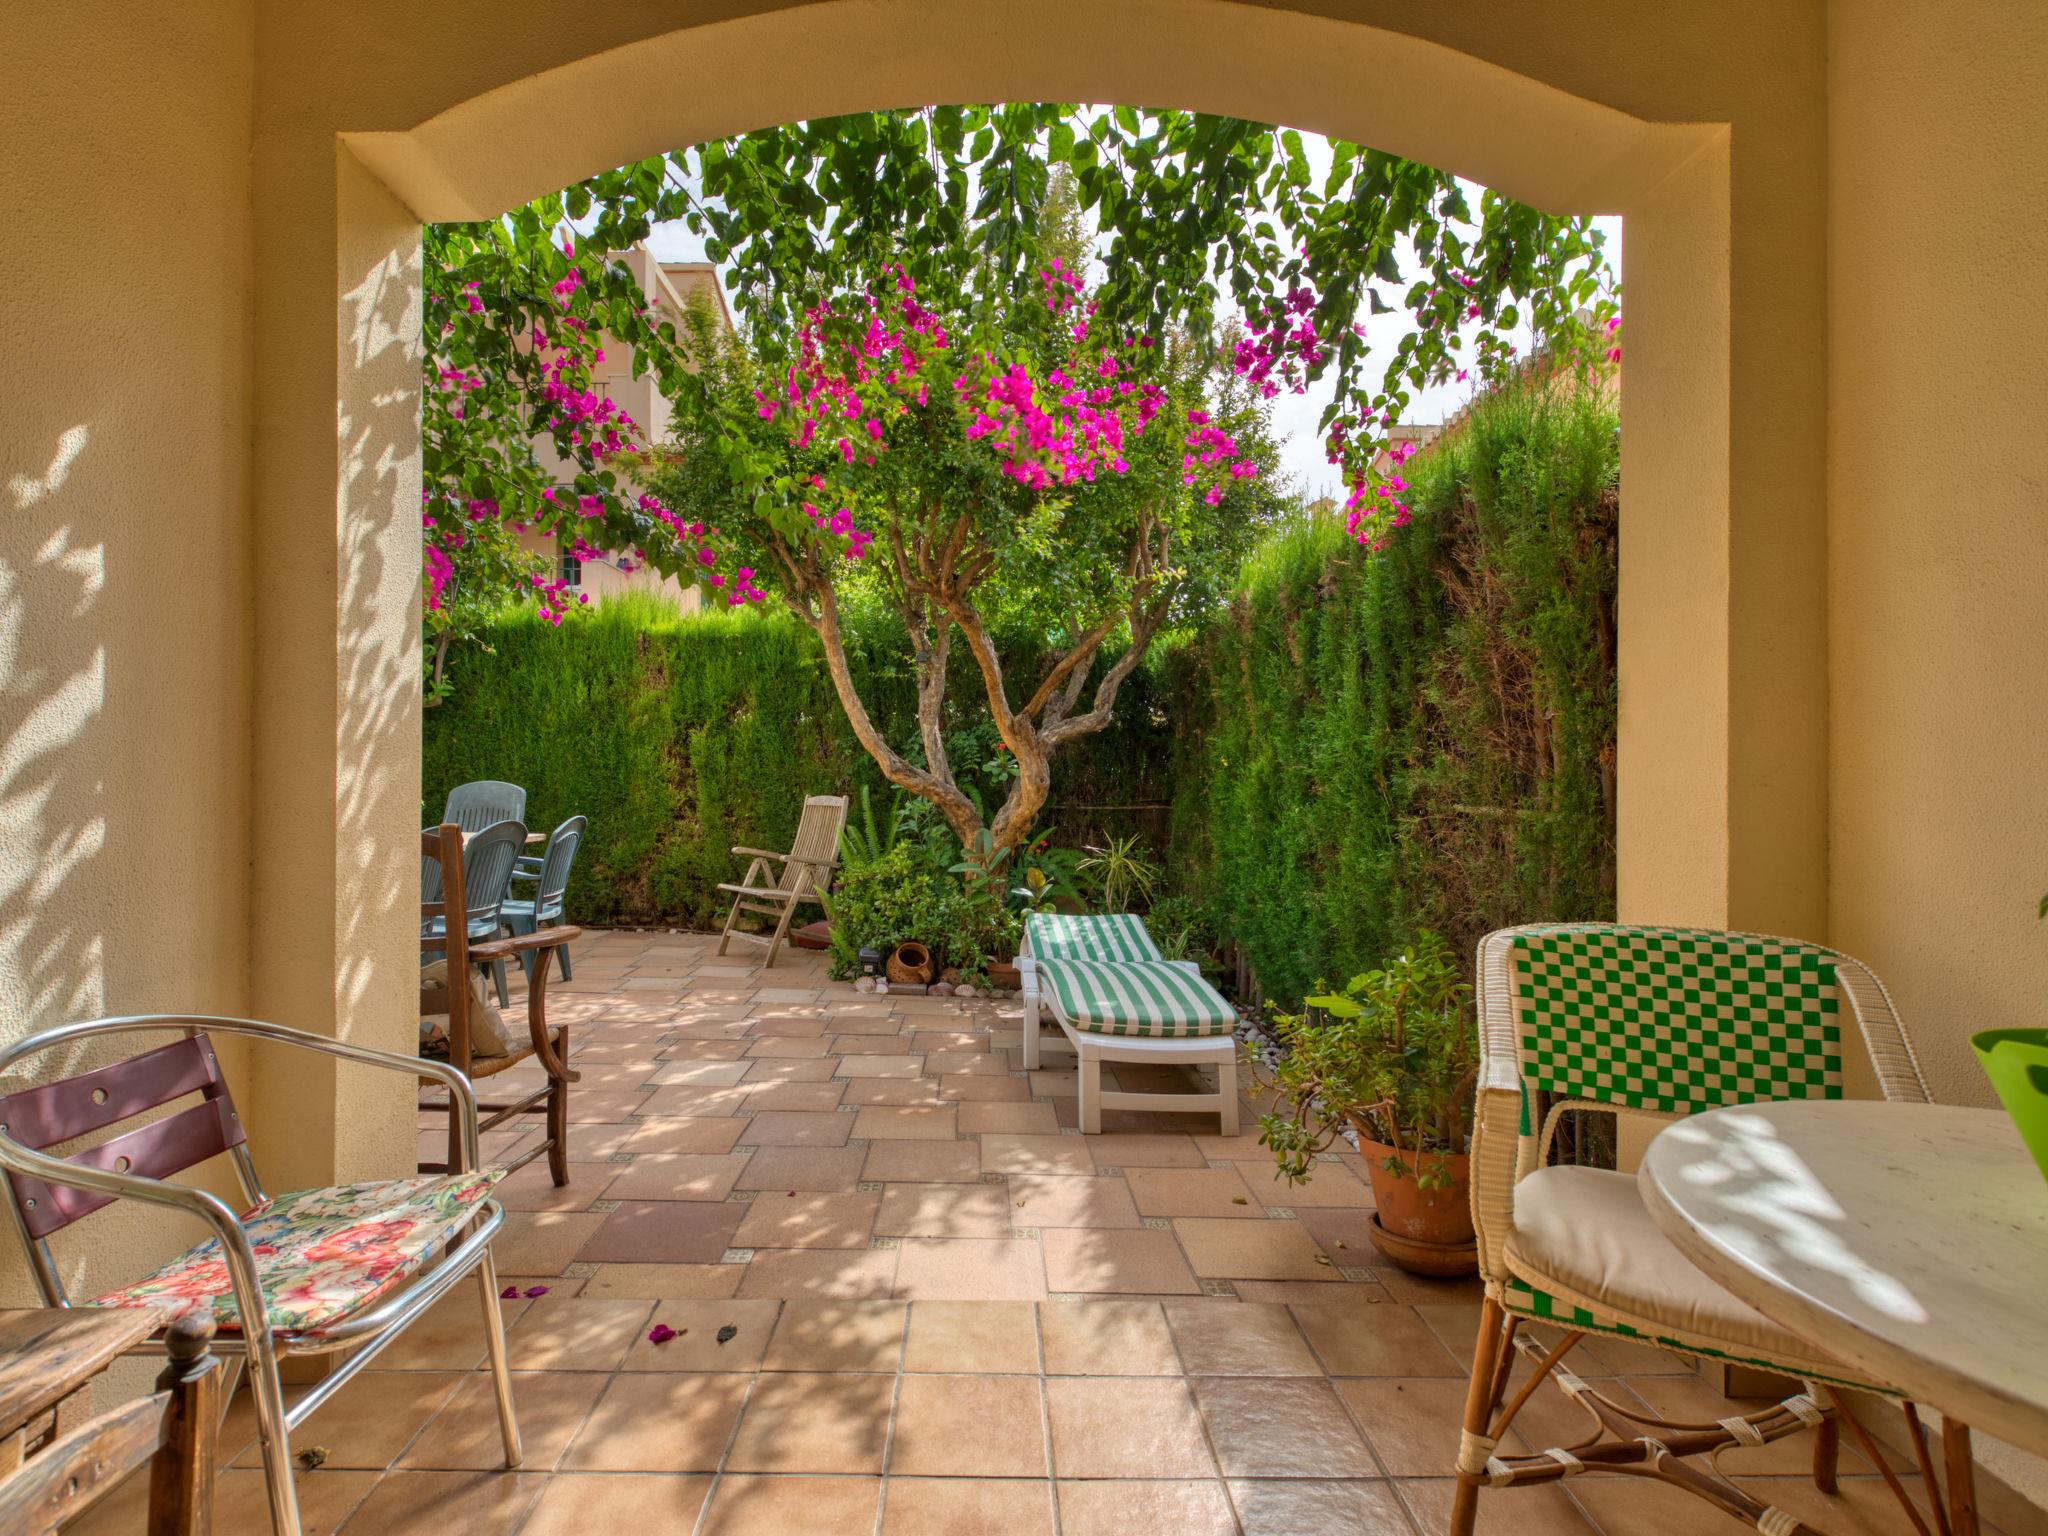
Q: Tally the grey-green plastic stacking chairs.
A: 4